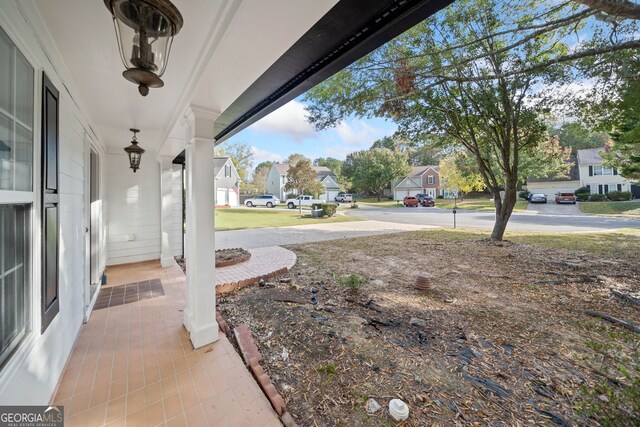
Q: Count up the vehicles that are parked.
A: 8